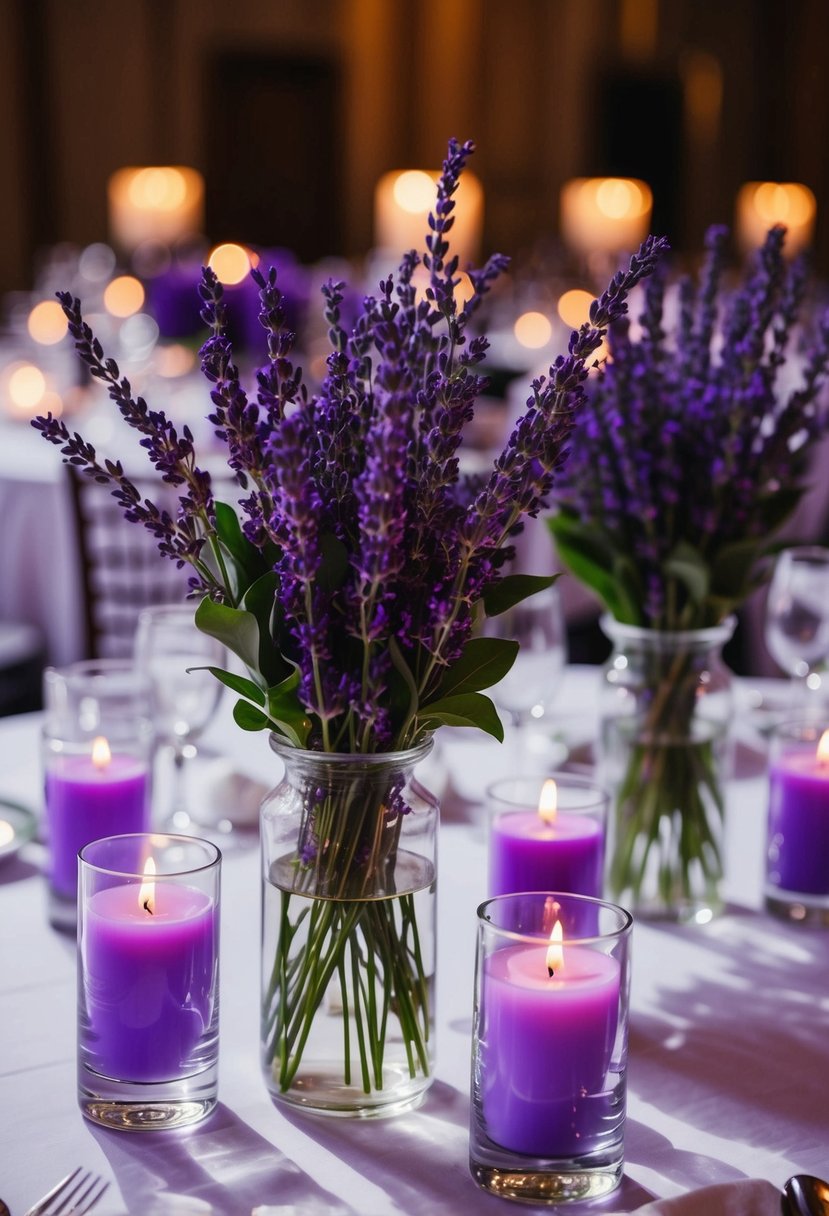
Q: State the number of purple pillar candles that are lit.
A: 5